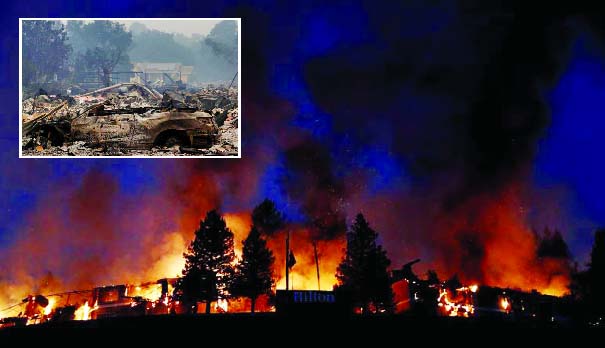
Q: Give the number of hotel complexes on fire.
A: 1